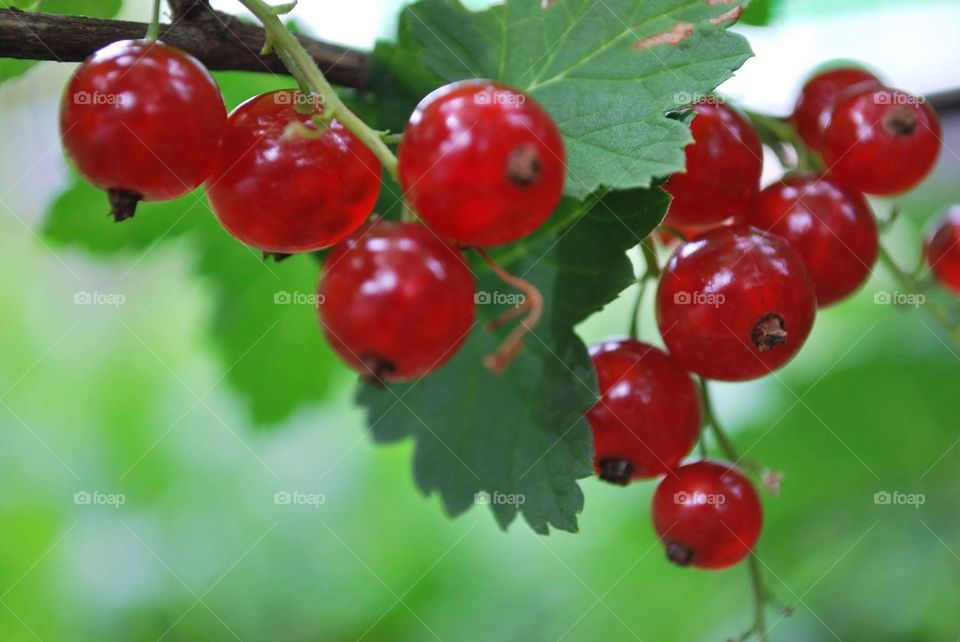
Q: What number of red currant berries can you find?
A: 12